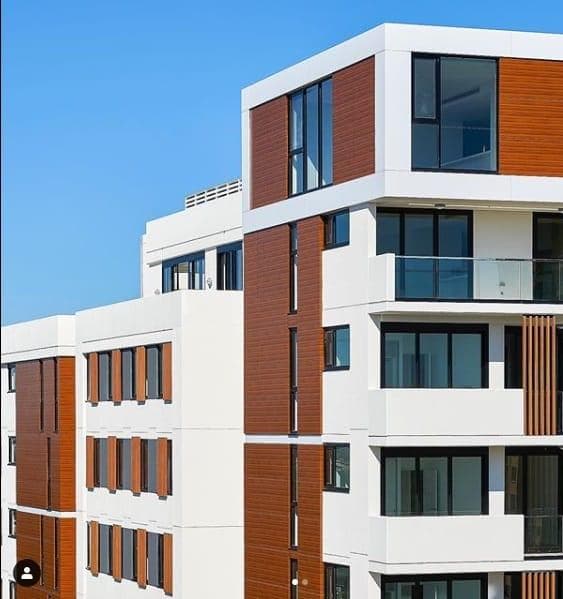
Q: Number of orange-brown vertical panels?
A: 12